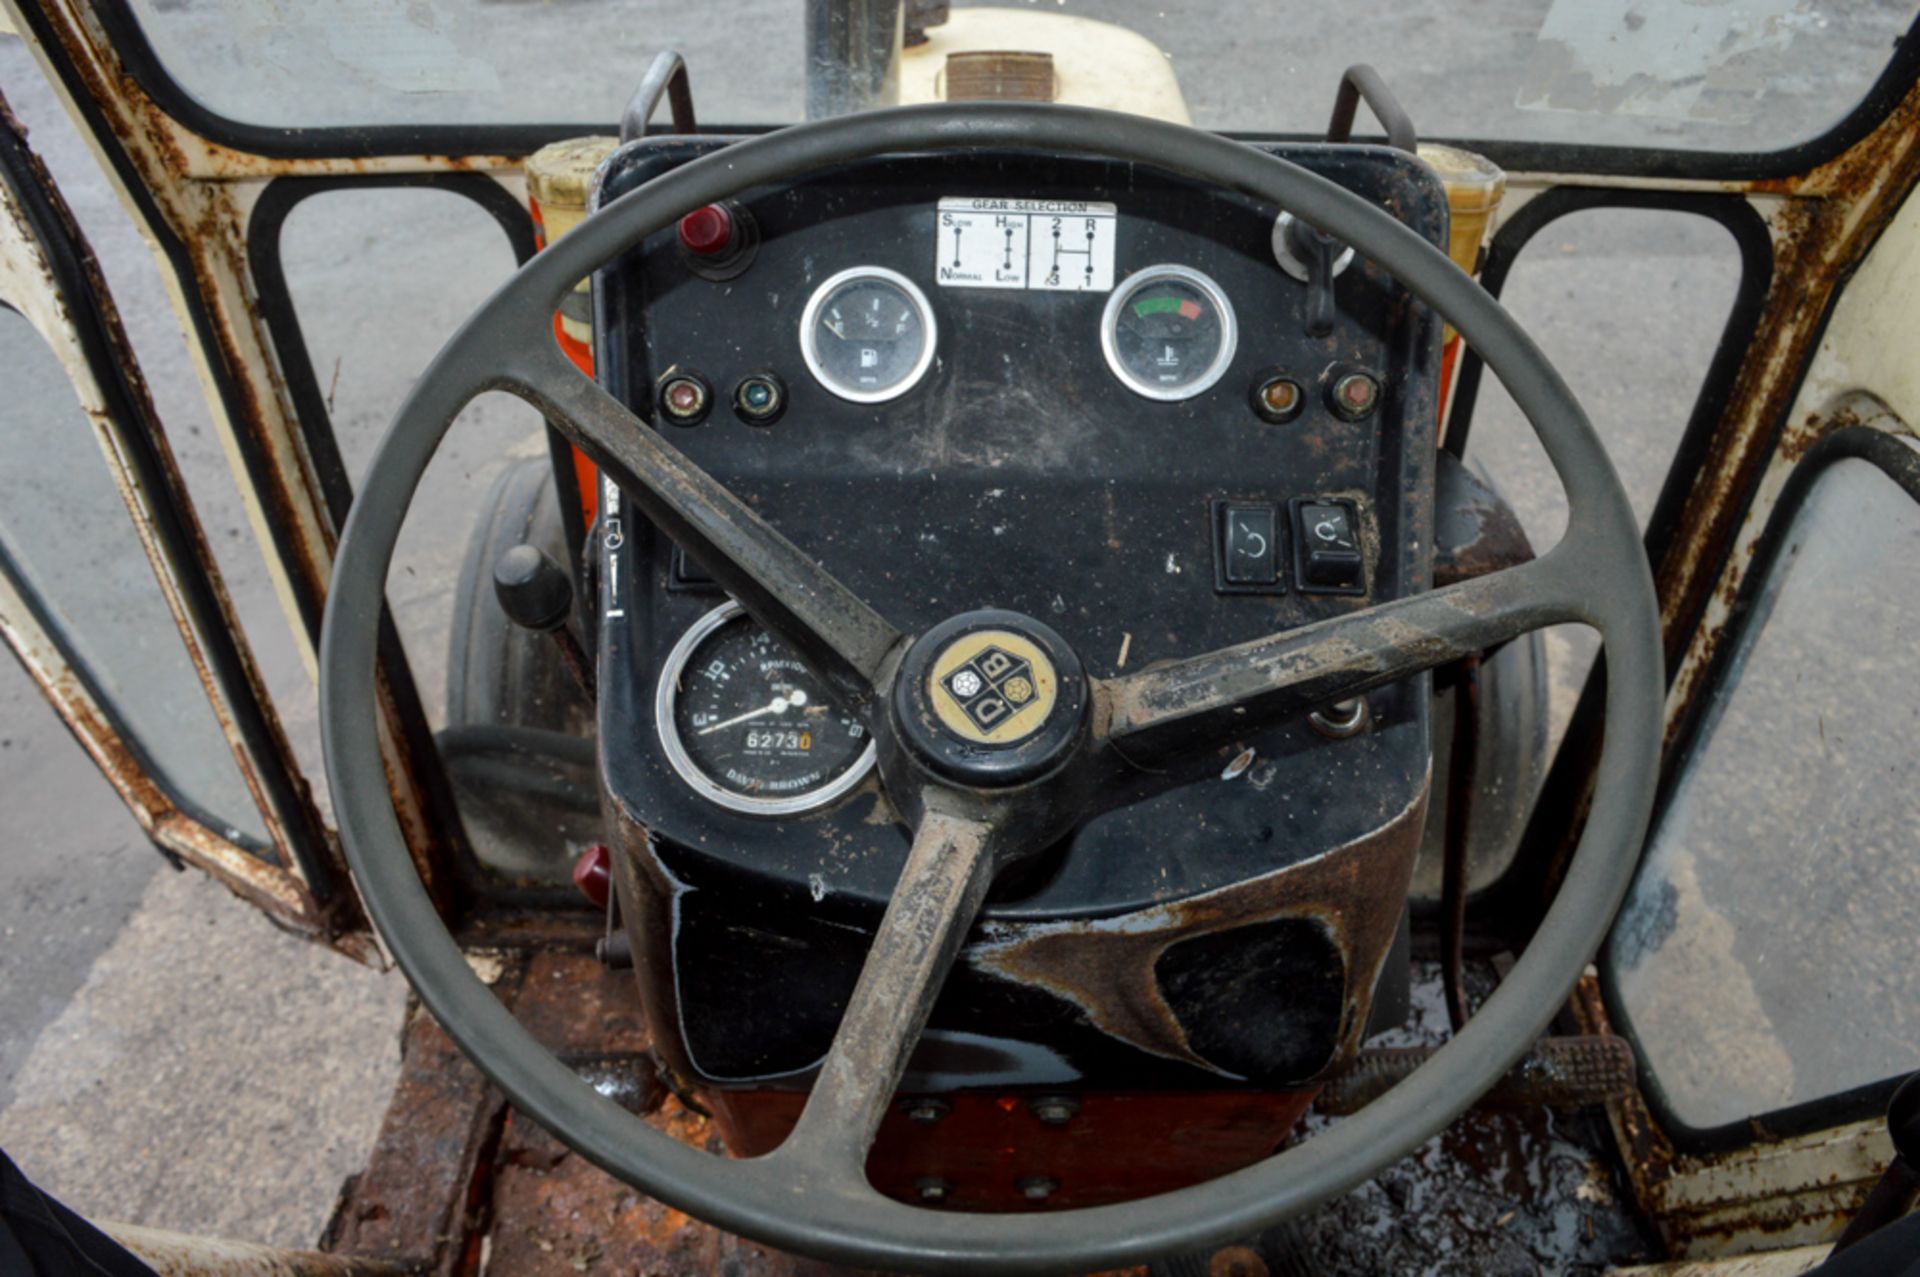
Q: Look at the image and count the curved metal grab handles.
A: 2